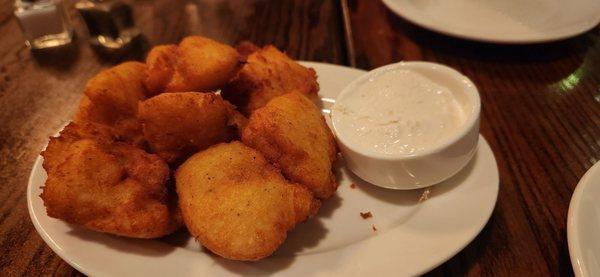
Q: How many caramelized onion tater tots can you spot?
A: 7